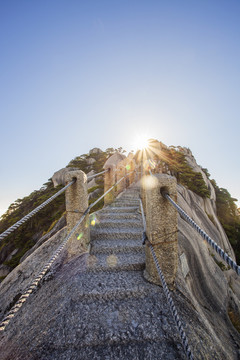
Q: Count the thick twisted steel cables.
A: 4